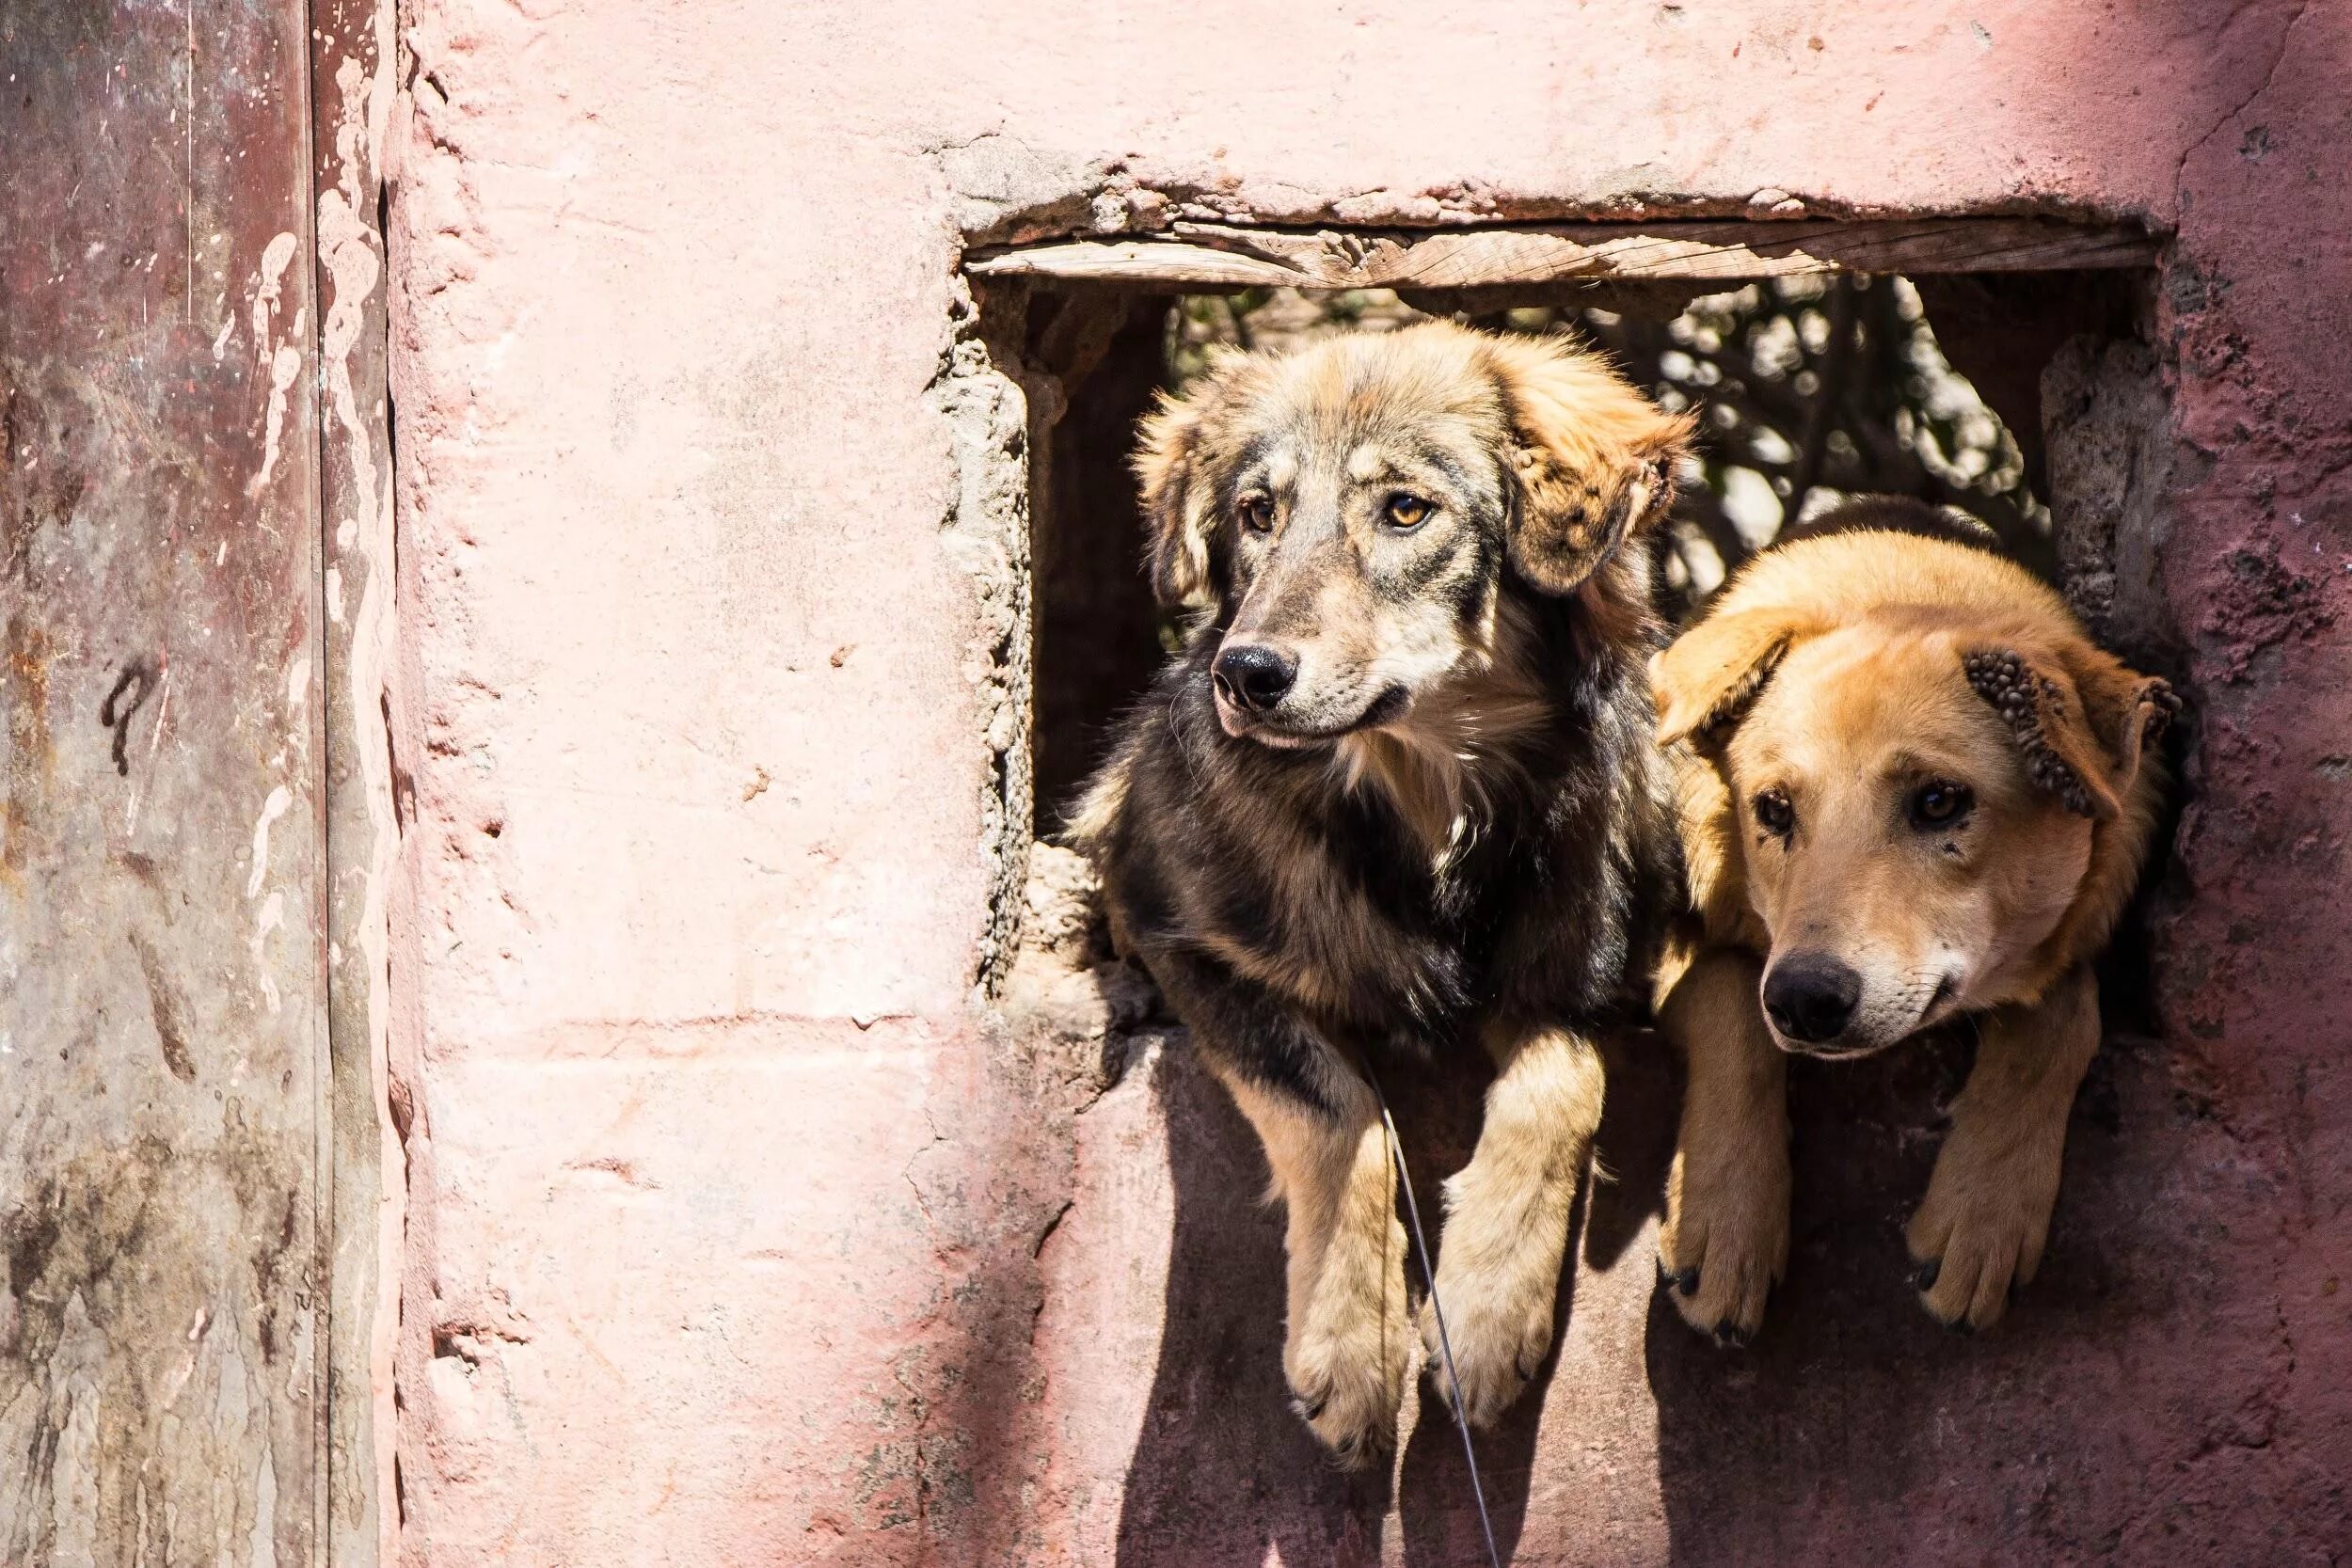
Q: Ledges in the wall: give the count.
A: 1